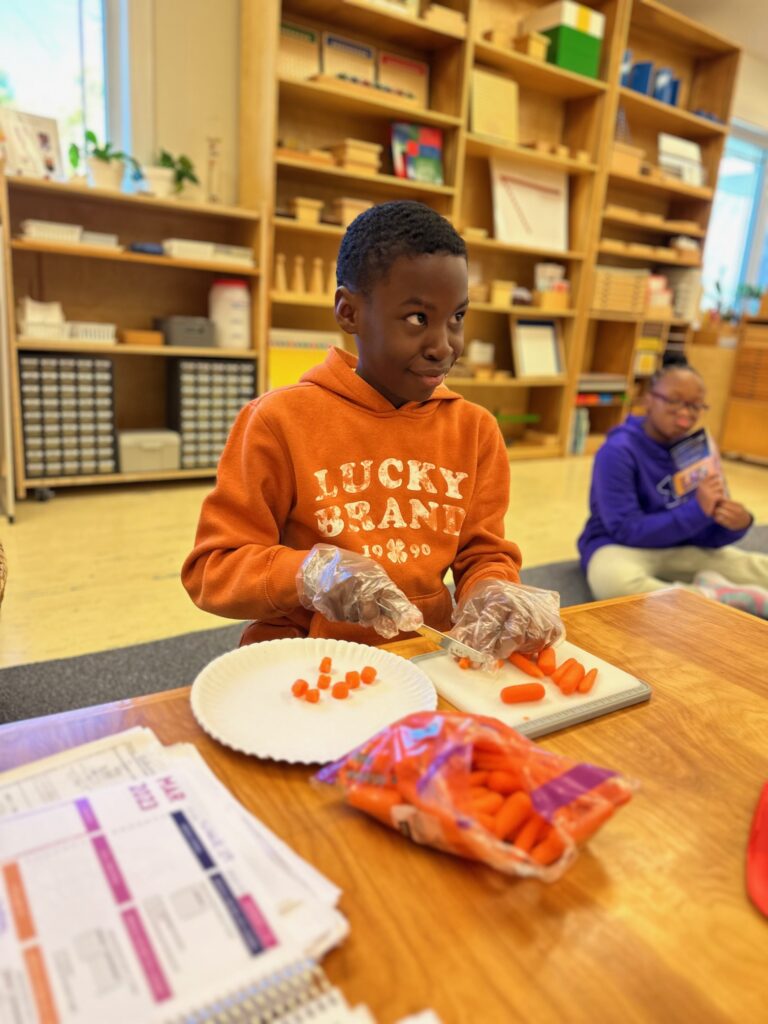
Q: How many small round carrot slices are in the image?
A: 7